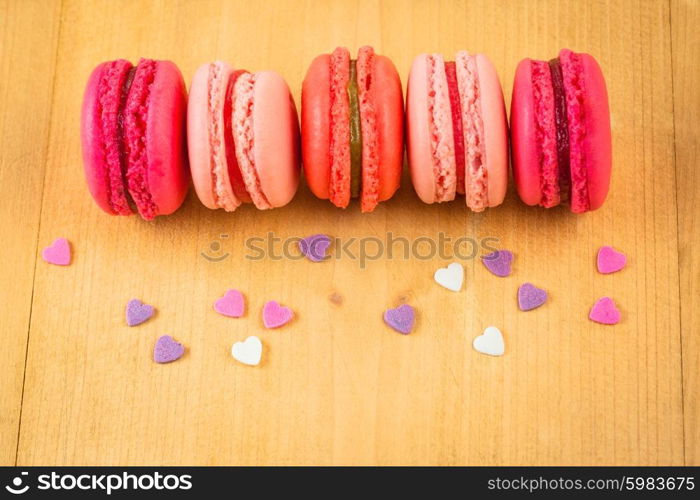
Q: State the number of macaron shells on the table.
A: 10